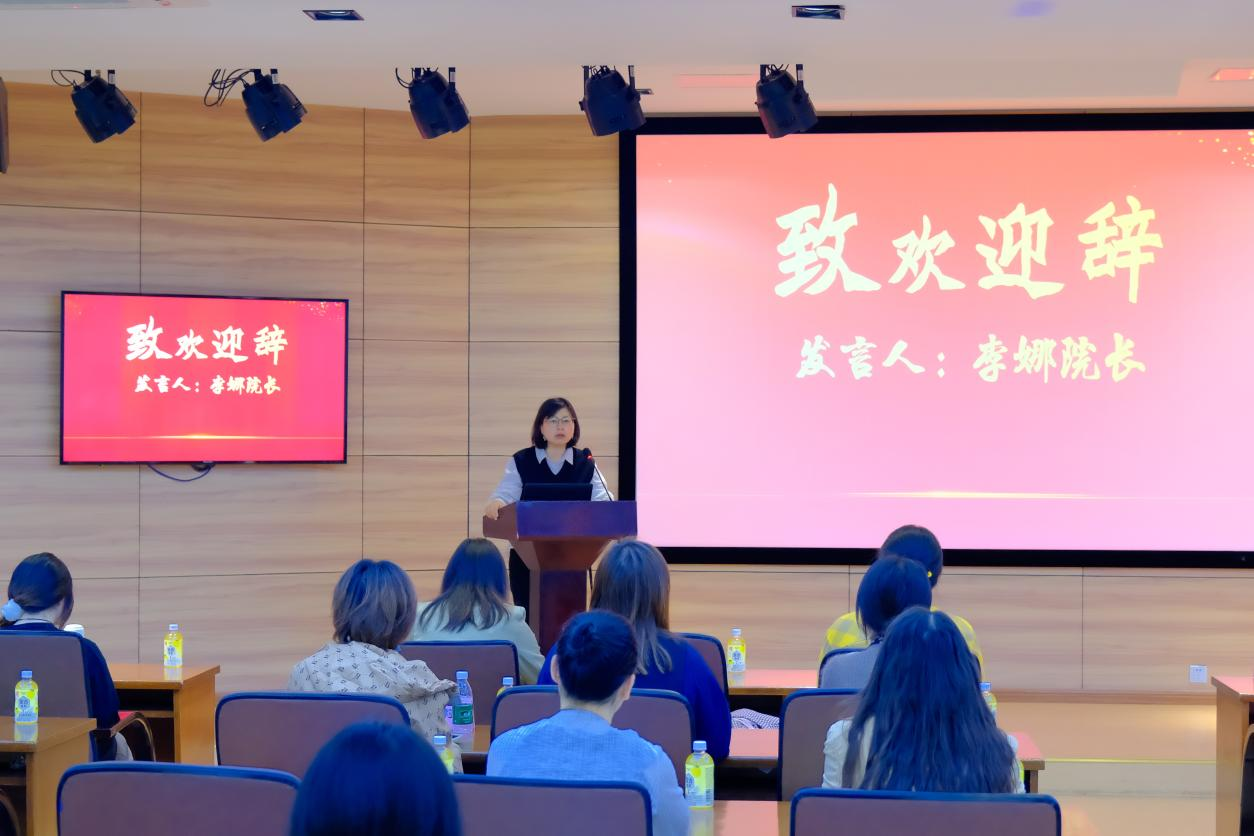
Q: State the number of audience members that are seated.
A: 9